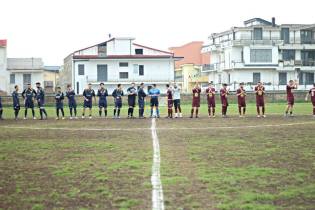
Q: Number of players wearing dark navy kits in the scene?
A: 11